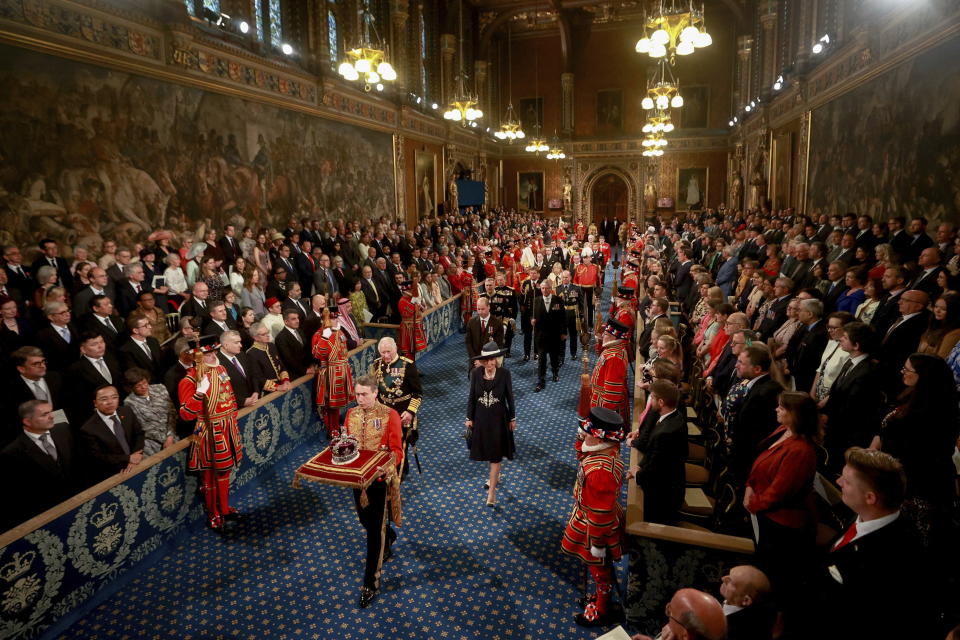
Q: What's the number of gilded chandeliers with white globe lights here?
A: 10